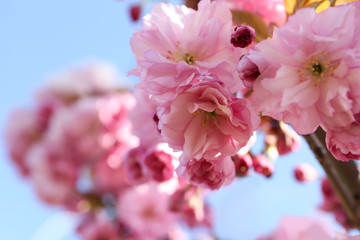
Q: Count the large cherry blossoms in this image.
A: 3